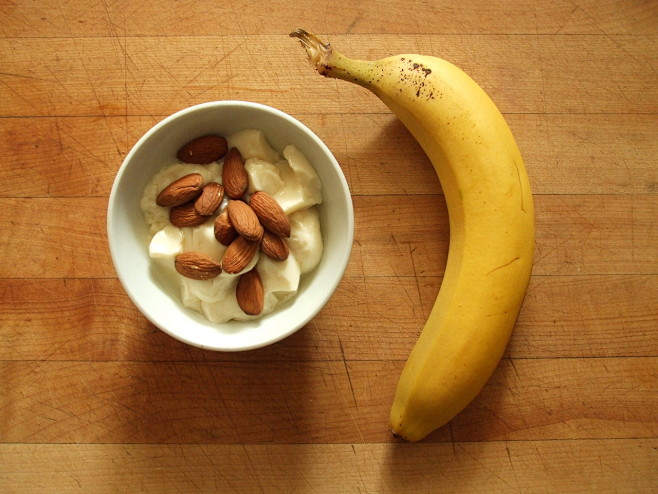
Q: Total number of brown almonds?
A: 12